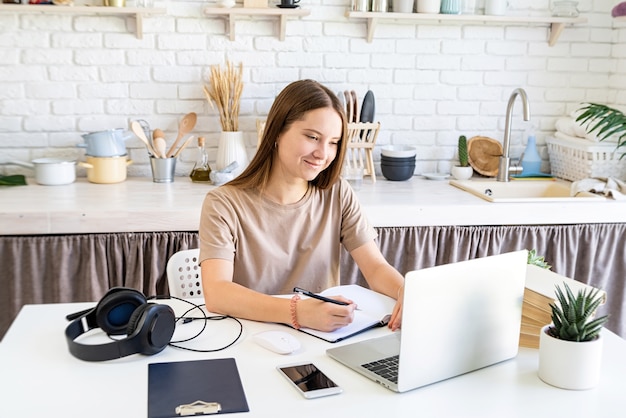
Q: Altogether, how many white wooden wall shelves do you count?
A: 3